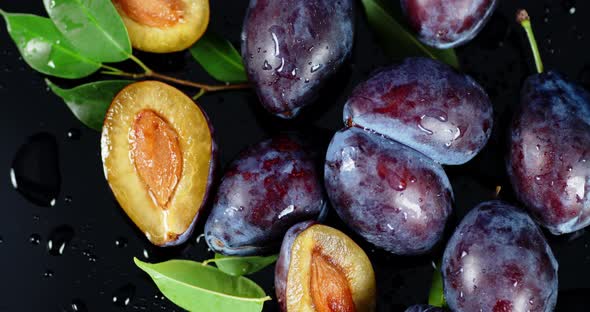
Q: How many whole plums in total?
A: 7